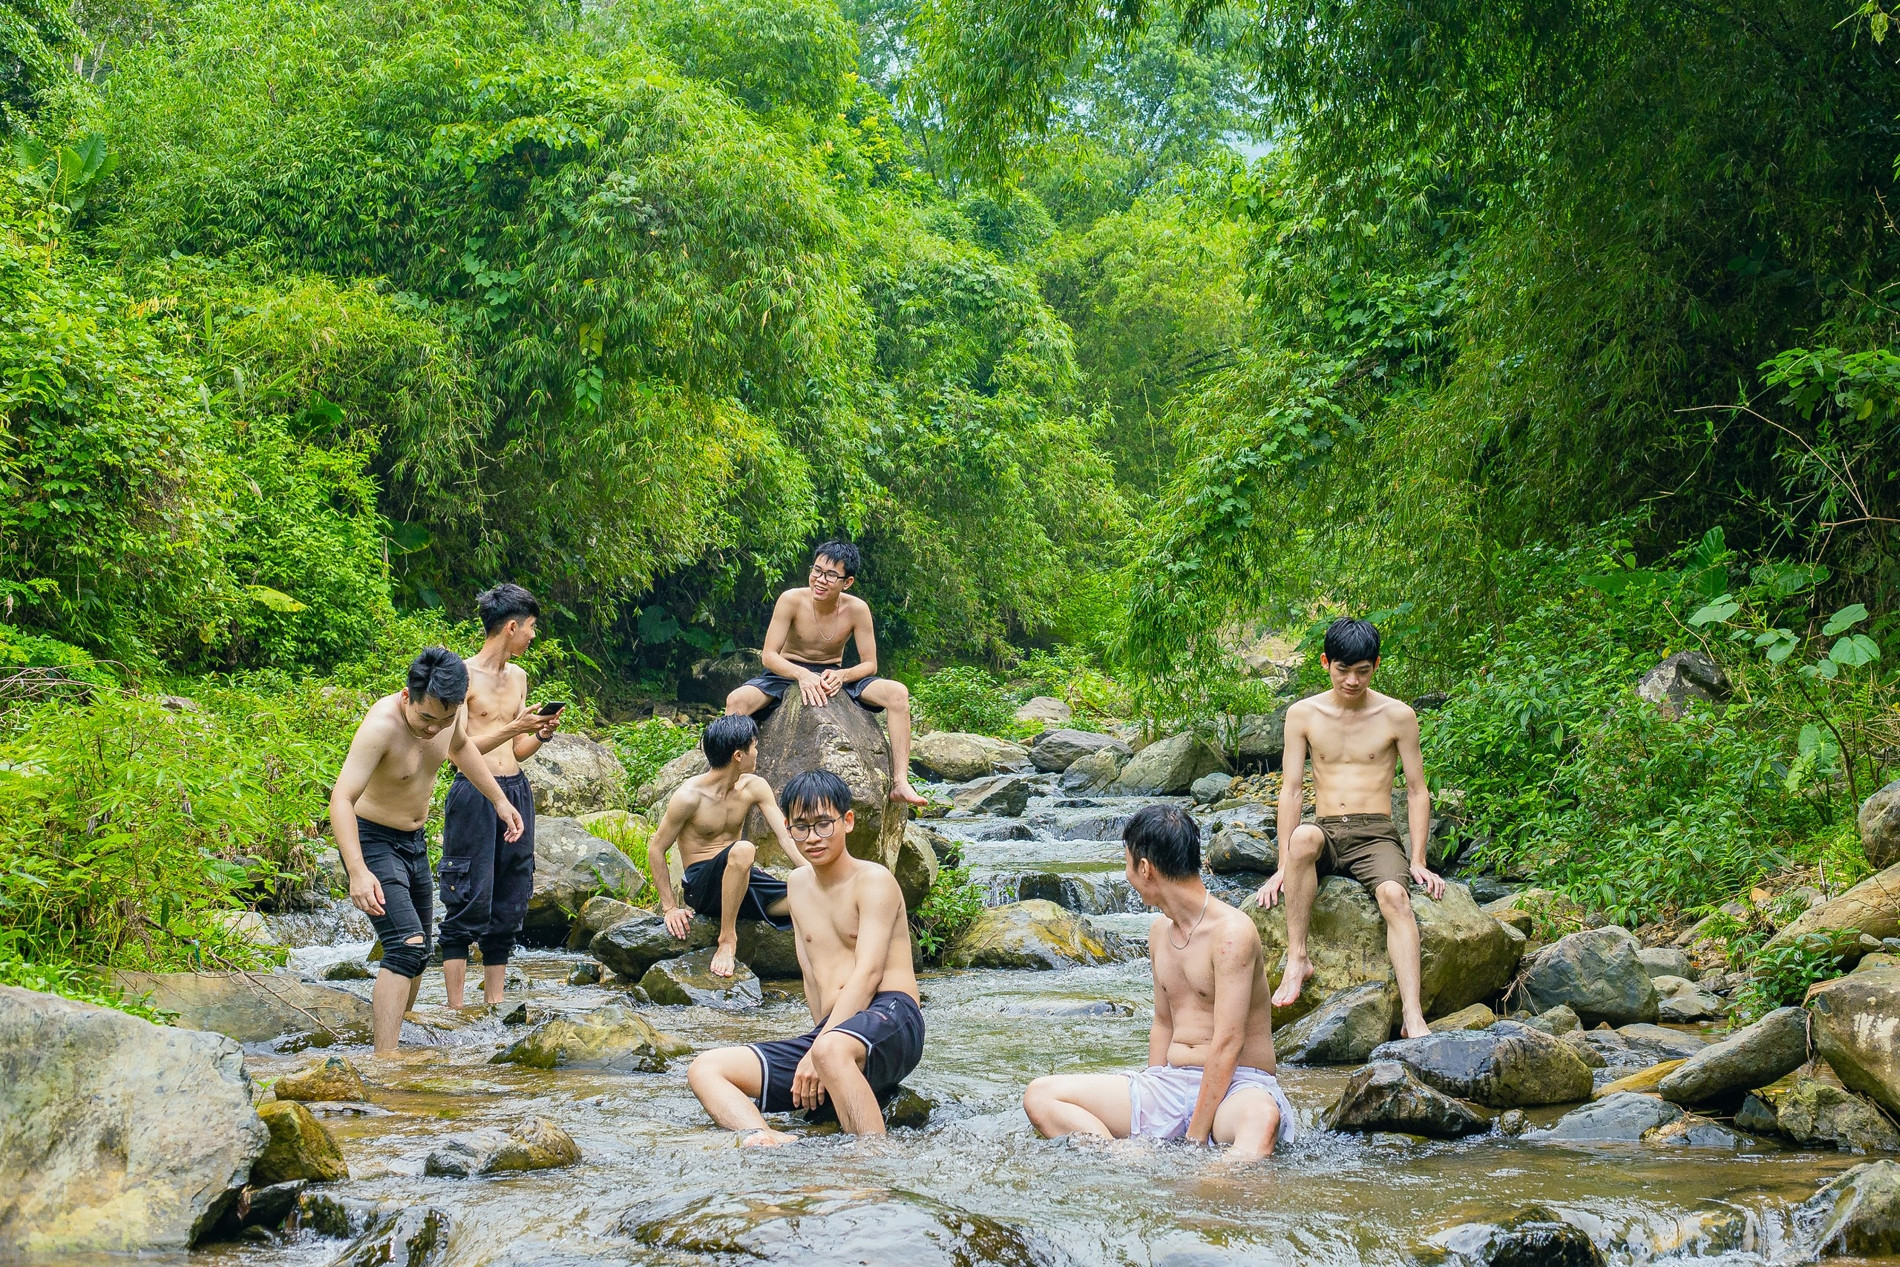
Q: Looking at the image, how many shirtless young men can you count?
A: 7